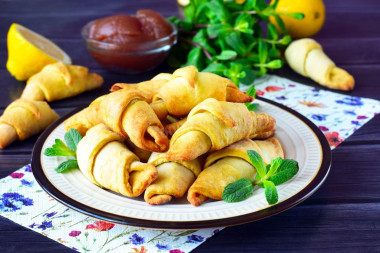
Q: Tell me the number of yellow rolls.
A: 10